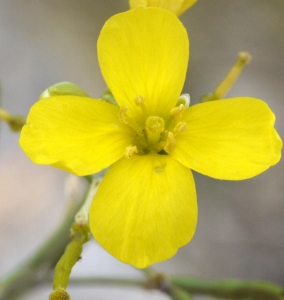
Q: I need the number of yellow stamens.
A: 6